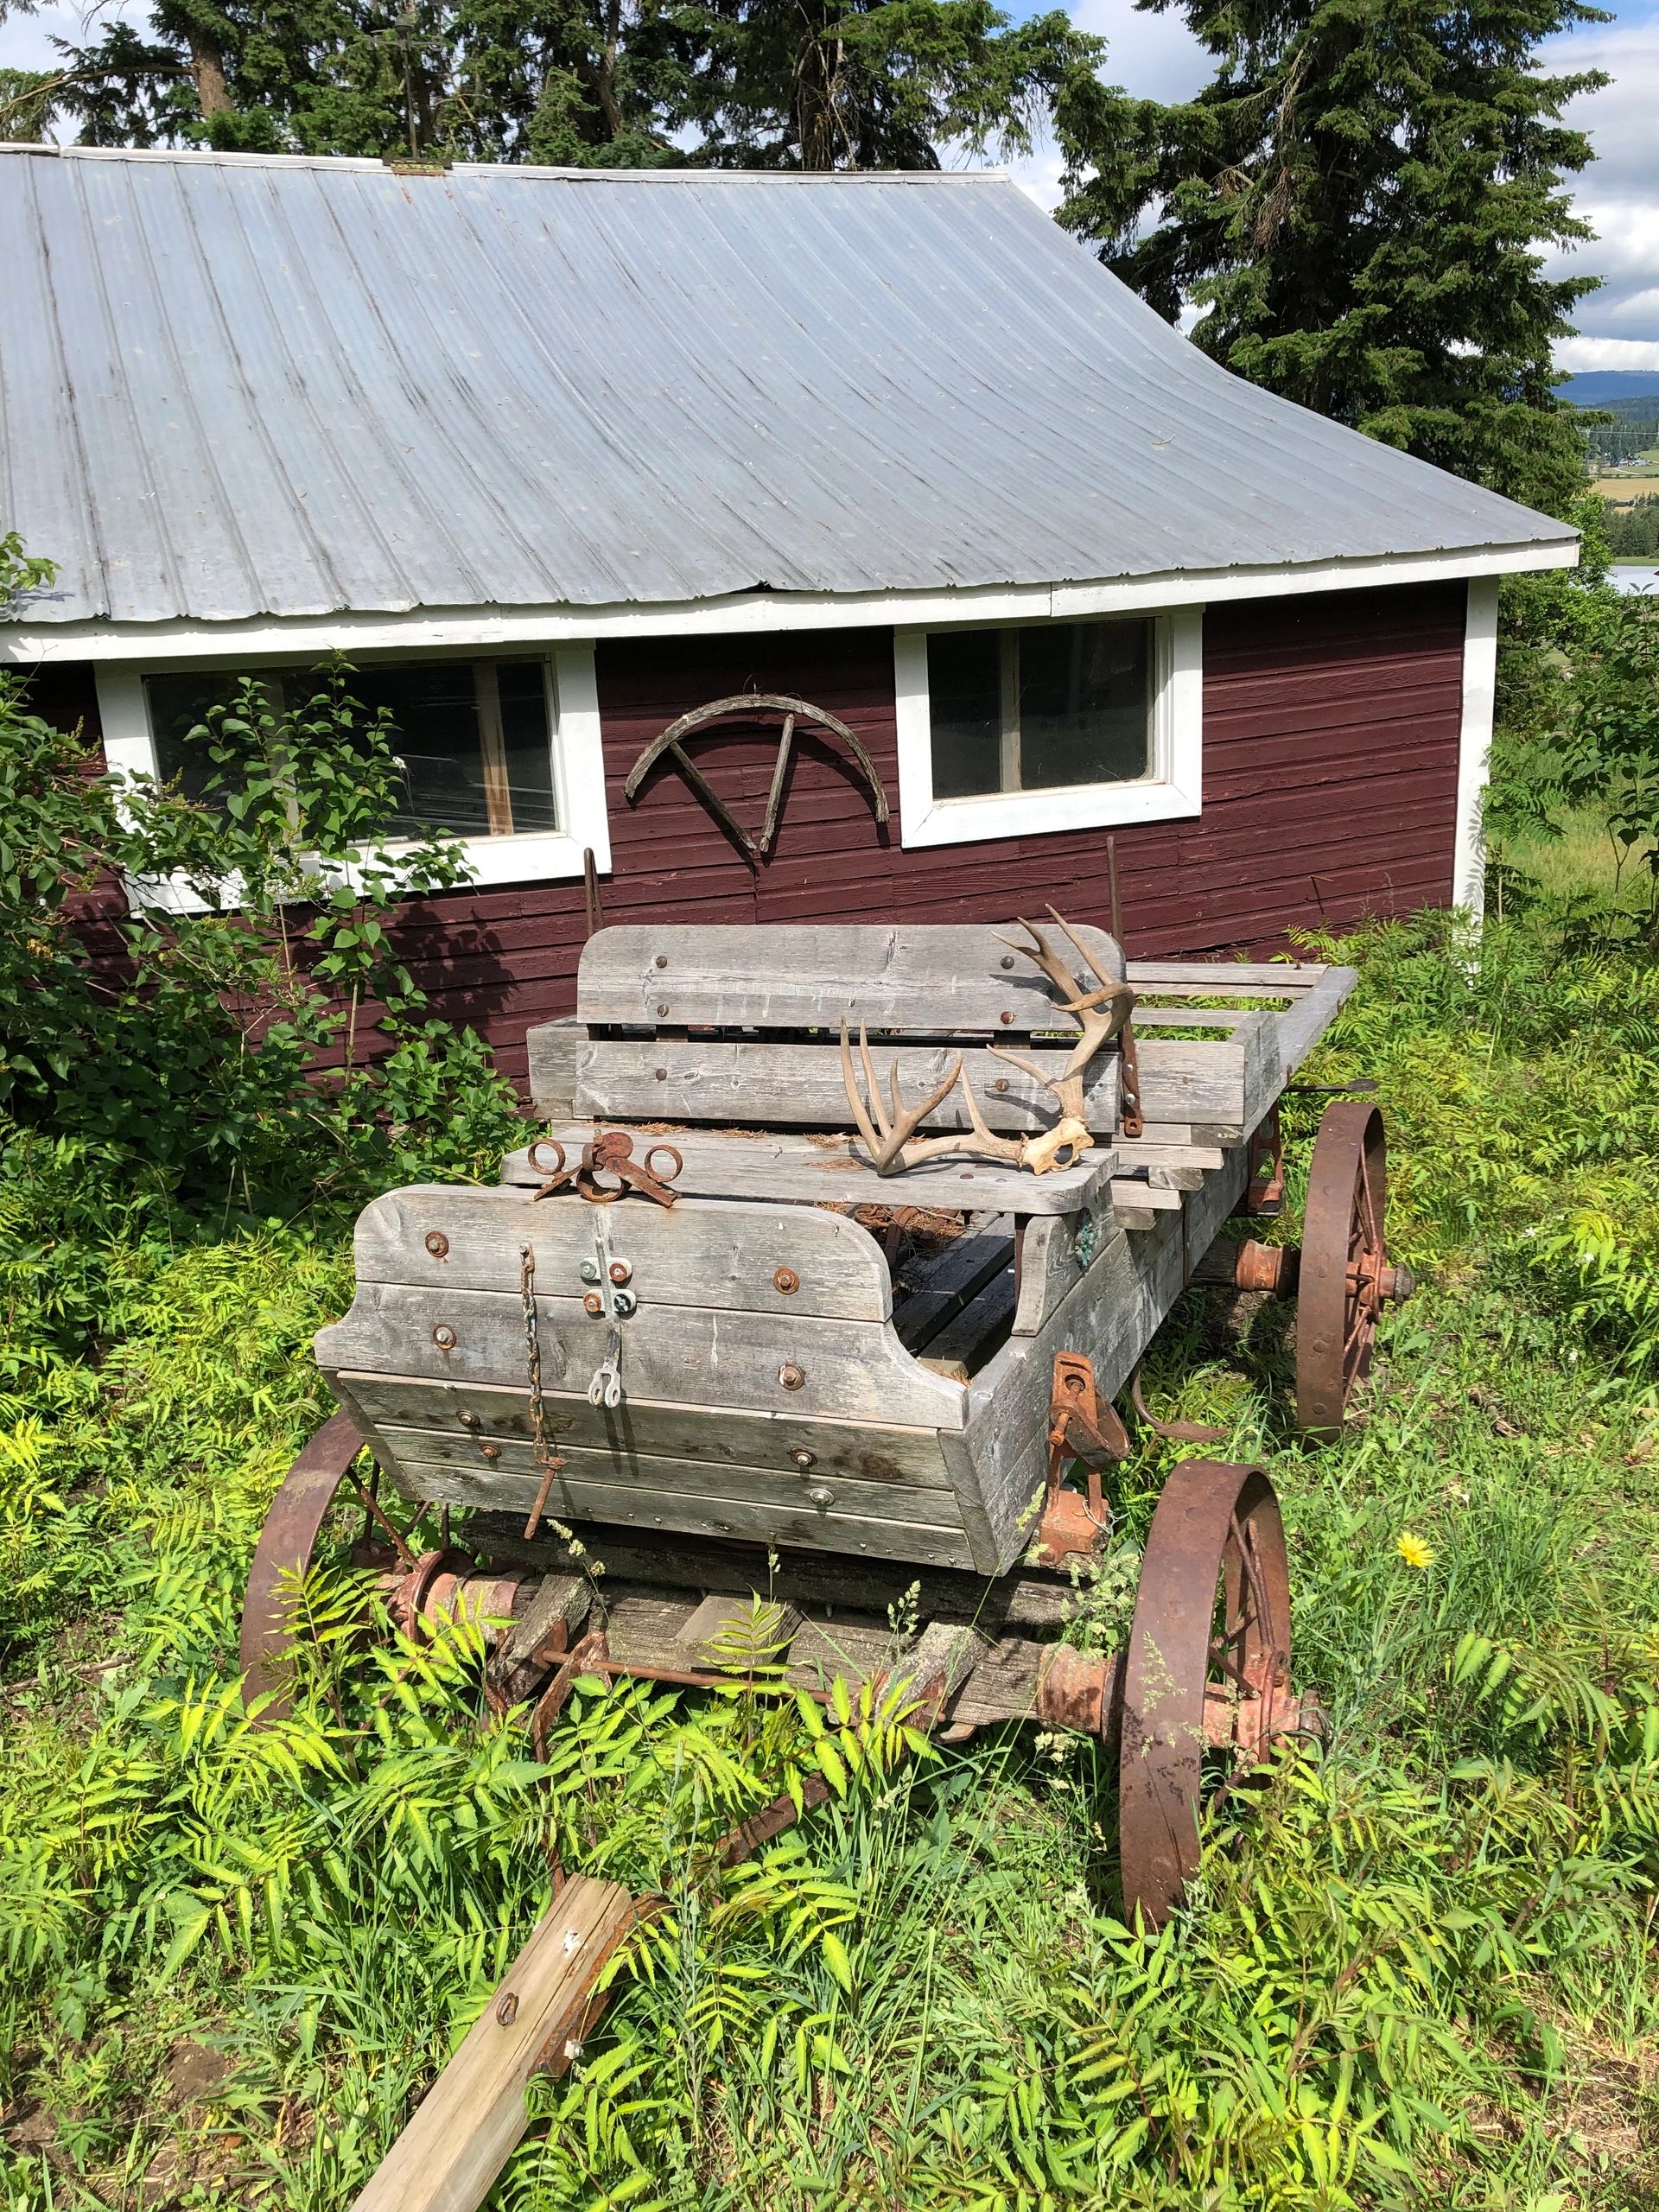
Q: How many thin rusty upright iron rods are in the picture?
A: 2